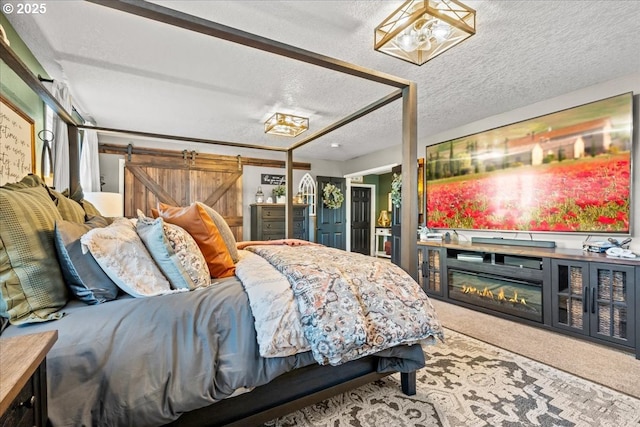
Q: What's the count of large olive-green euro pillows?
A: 3